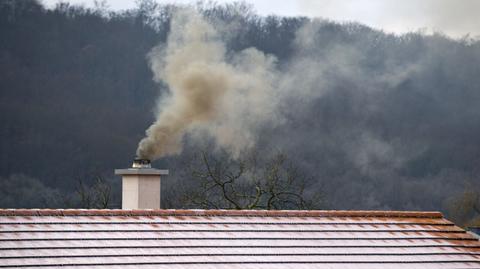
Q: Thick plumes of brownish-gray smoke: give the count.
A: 1